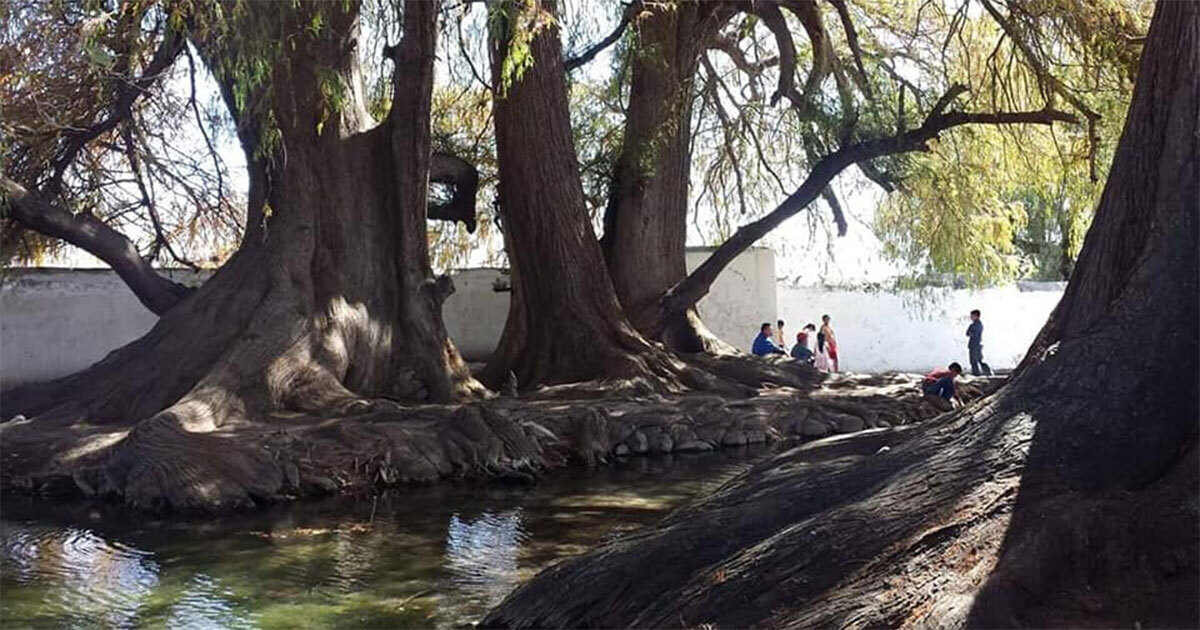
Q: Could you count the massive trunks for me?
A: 4